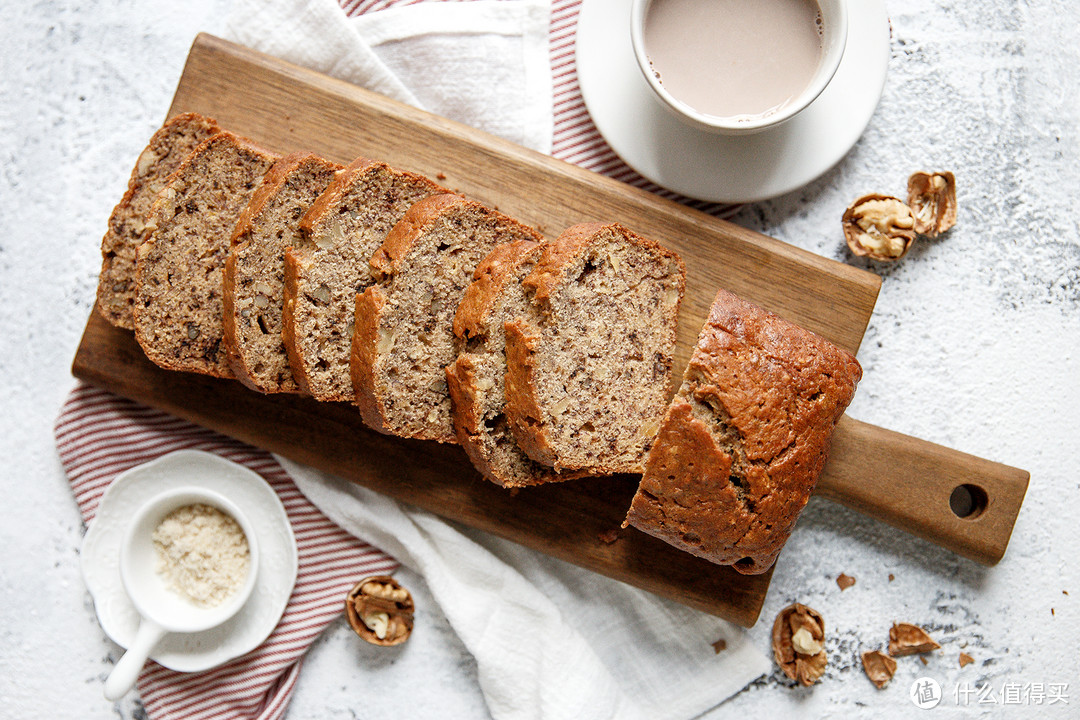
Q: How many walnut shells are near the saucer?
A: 2